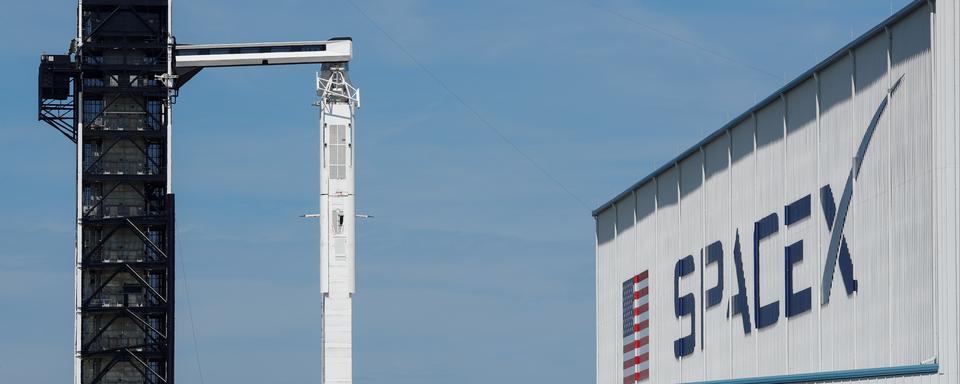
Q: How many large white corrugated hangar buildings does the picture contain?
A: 1